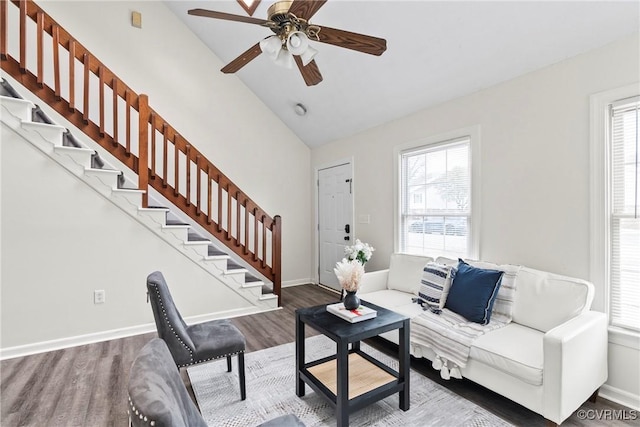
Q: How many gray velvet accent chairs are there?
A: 2